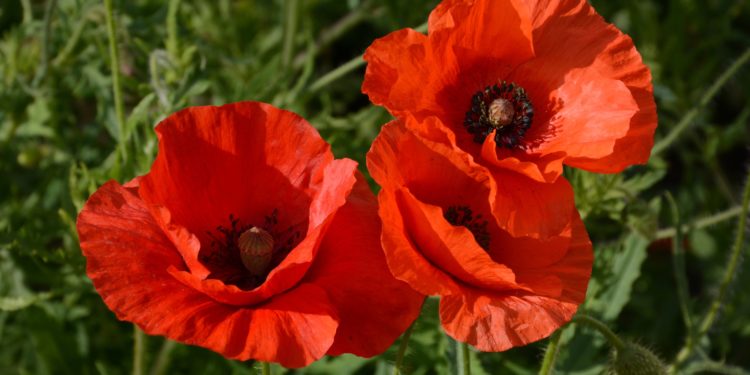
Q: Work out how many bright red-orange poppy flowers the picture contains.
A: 3